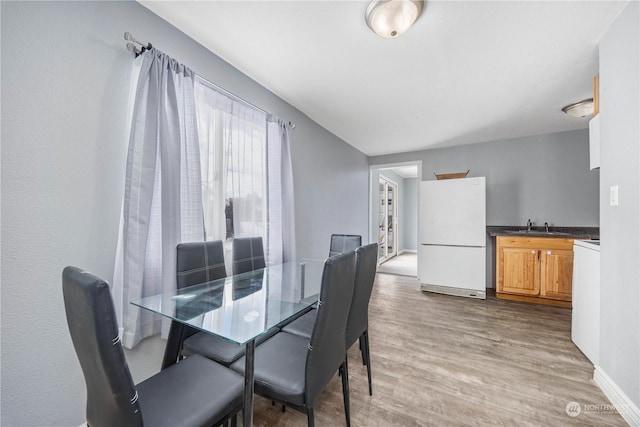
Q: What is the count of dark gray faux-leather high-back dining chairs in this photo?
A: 6